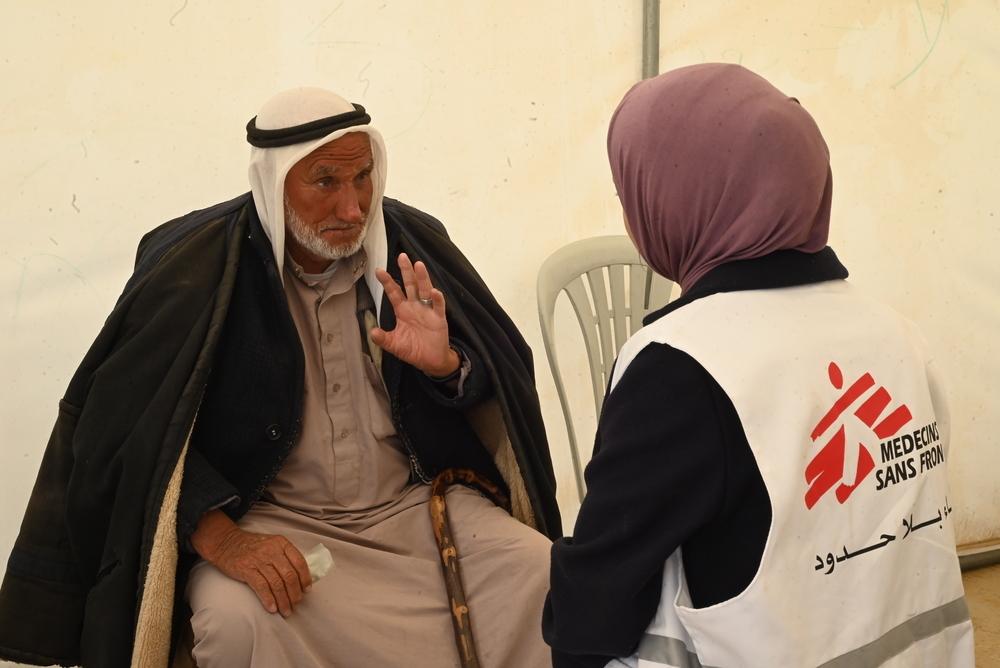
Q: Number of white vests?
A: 1